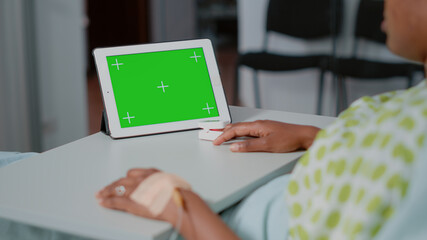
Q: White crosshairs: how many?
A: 5